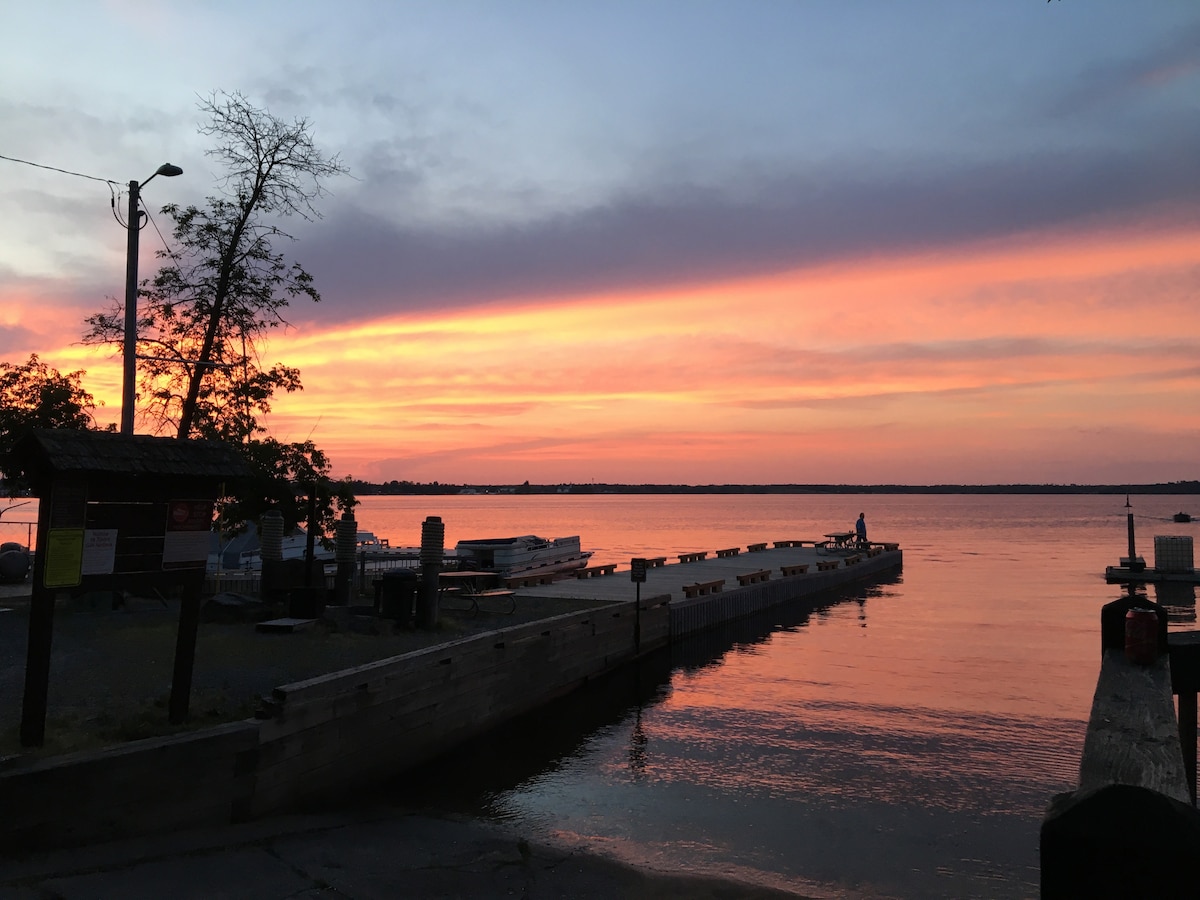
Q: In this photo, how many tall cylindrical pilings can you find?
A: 3